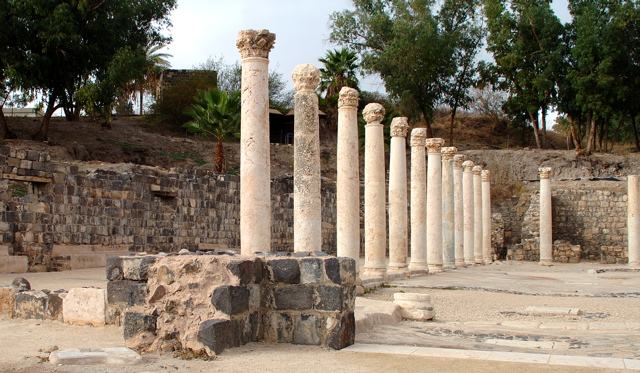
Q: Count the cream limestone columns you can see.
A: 14